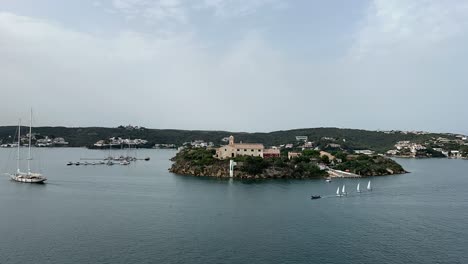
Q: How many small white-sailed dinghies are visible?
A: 4